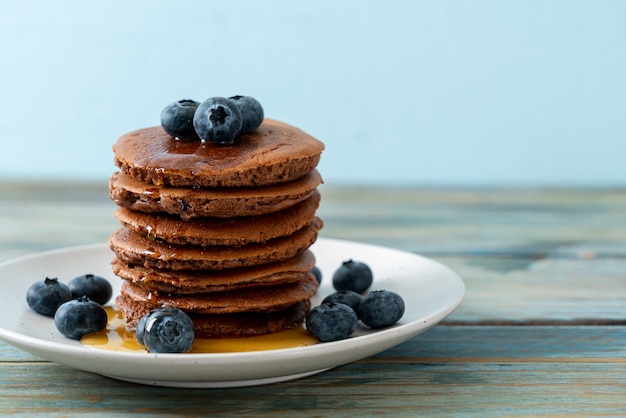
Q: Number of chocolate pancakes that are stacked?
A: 7